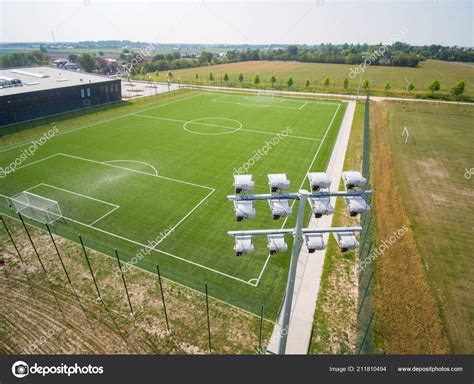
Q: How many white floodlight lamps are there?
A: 12